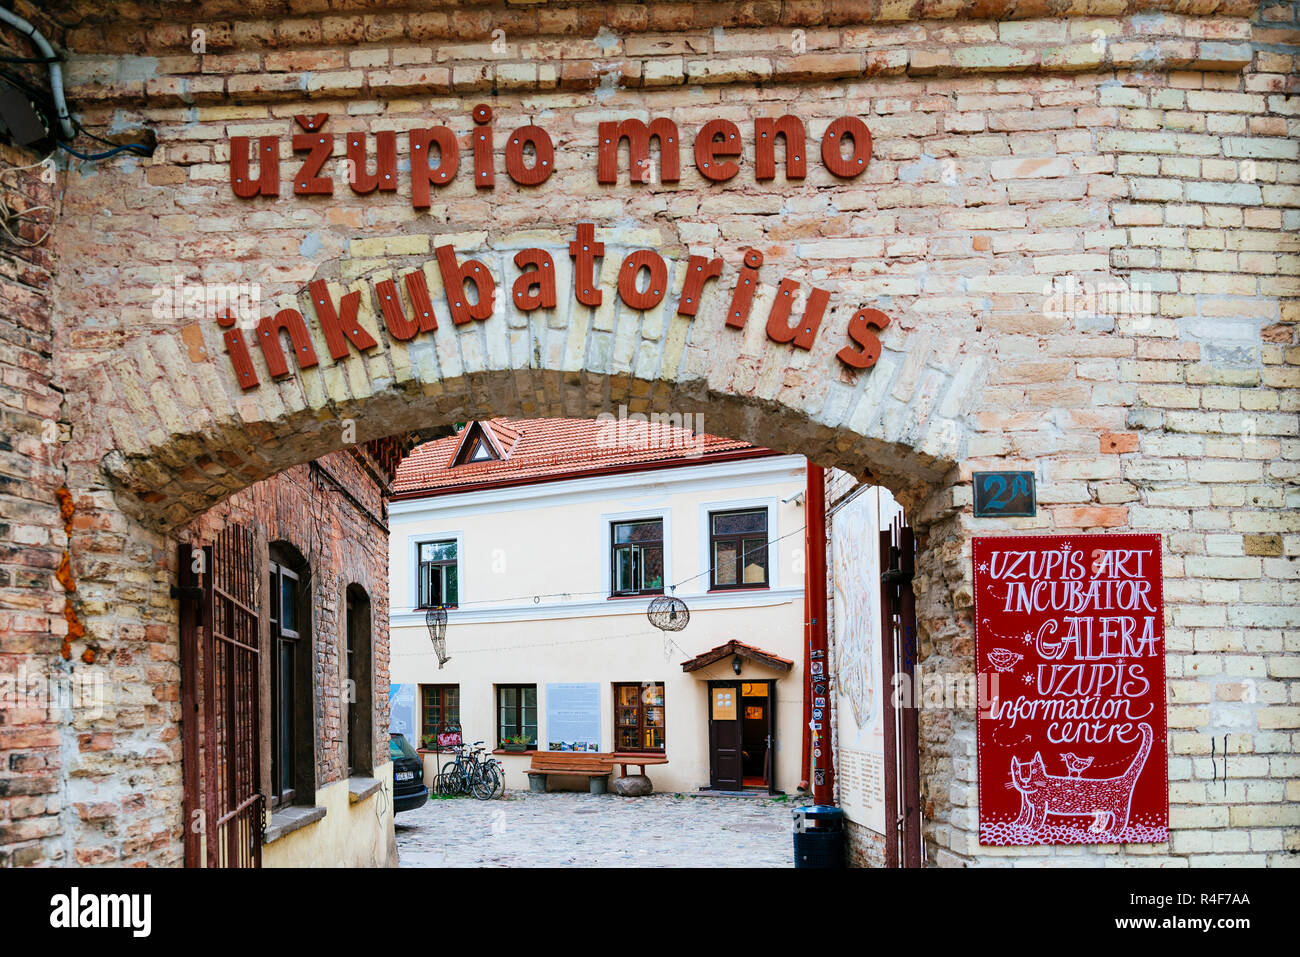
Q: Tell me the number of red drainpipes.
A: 2